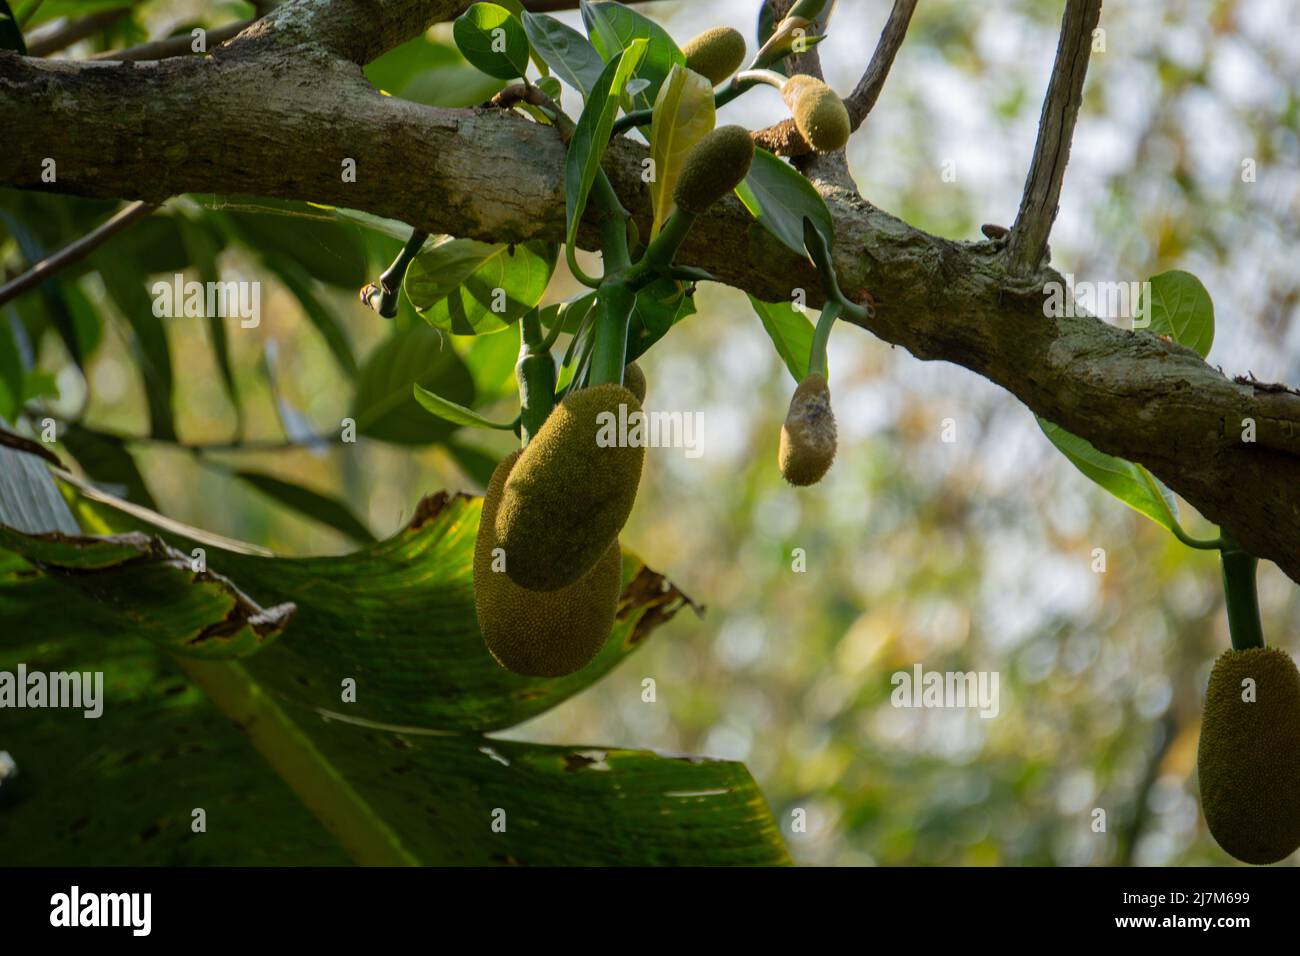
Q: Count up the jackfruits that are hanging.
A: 8